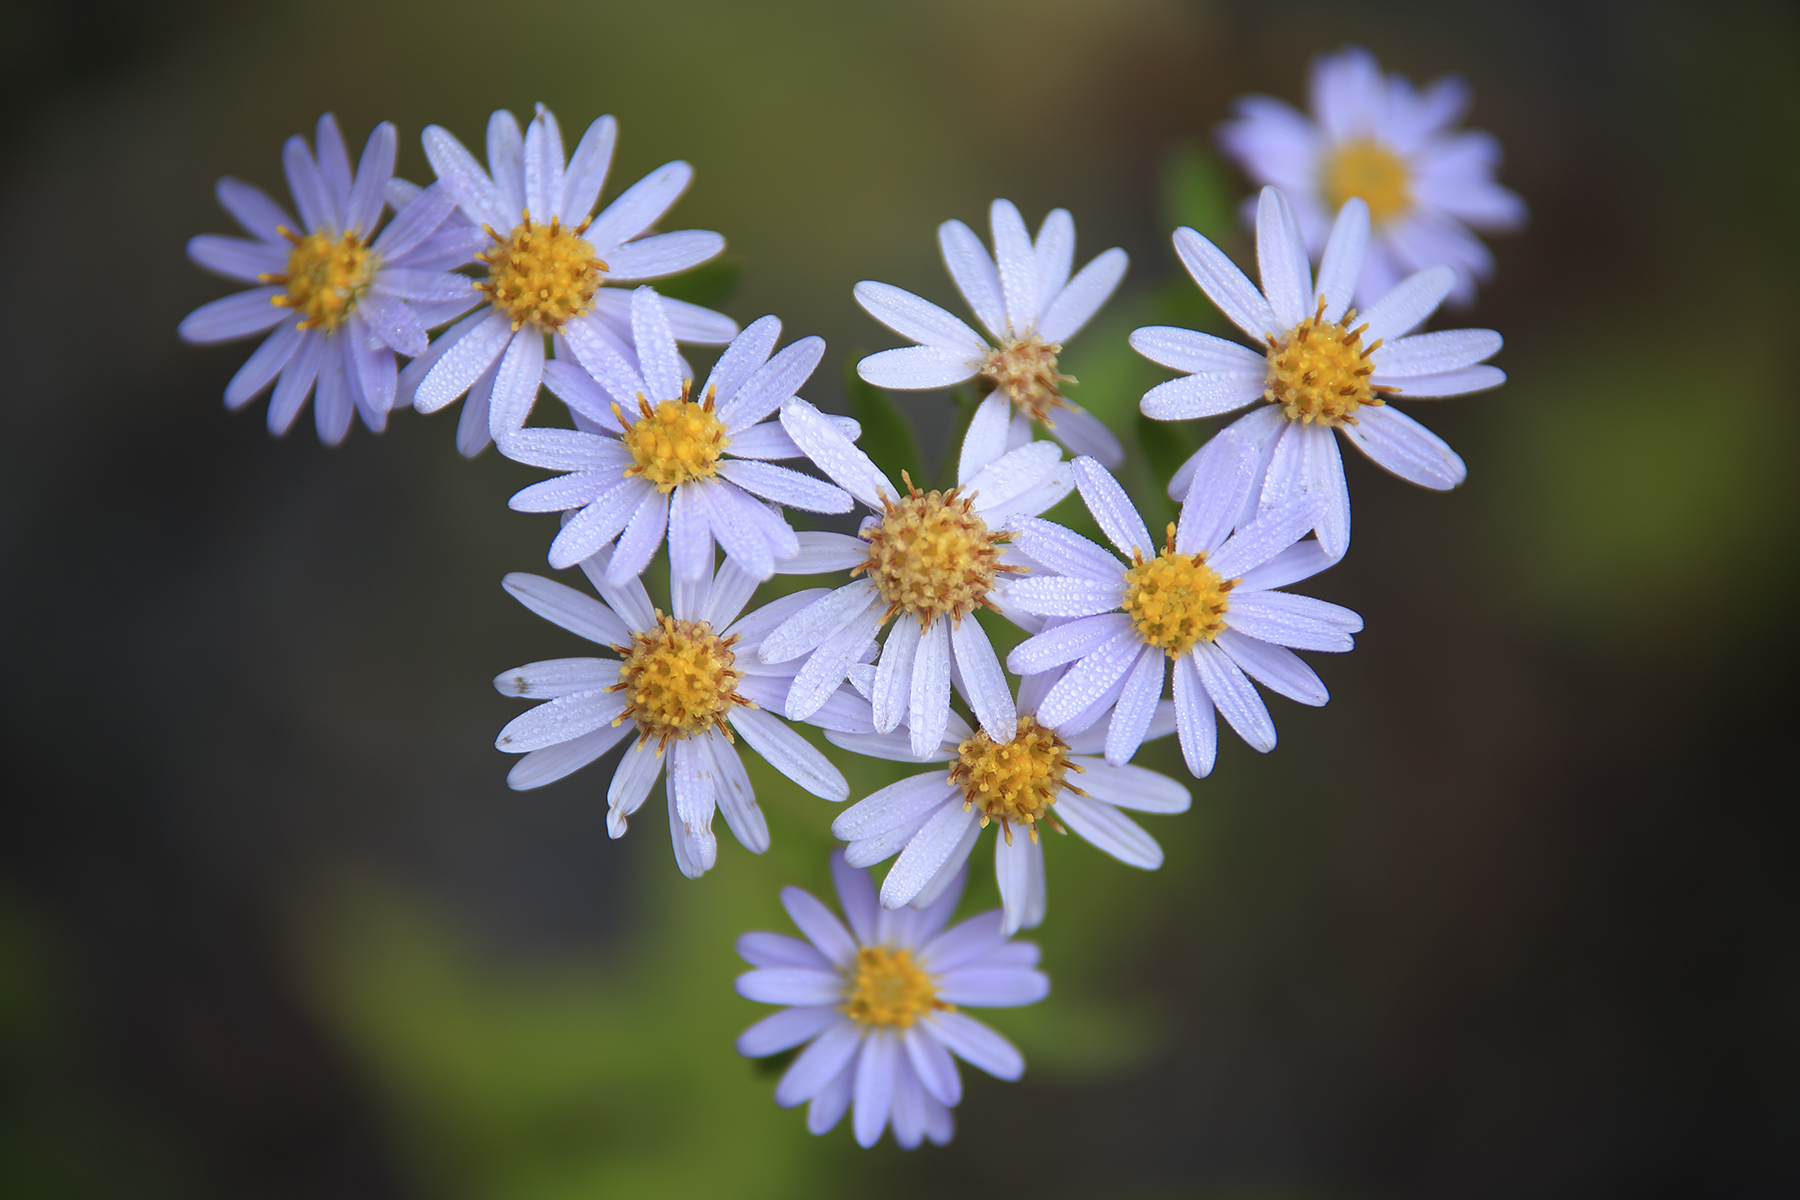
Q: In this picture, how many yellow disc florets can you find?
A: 11